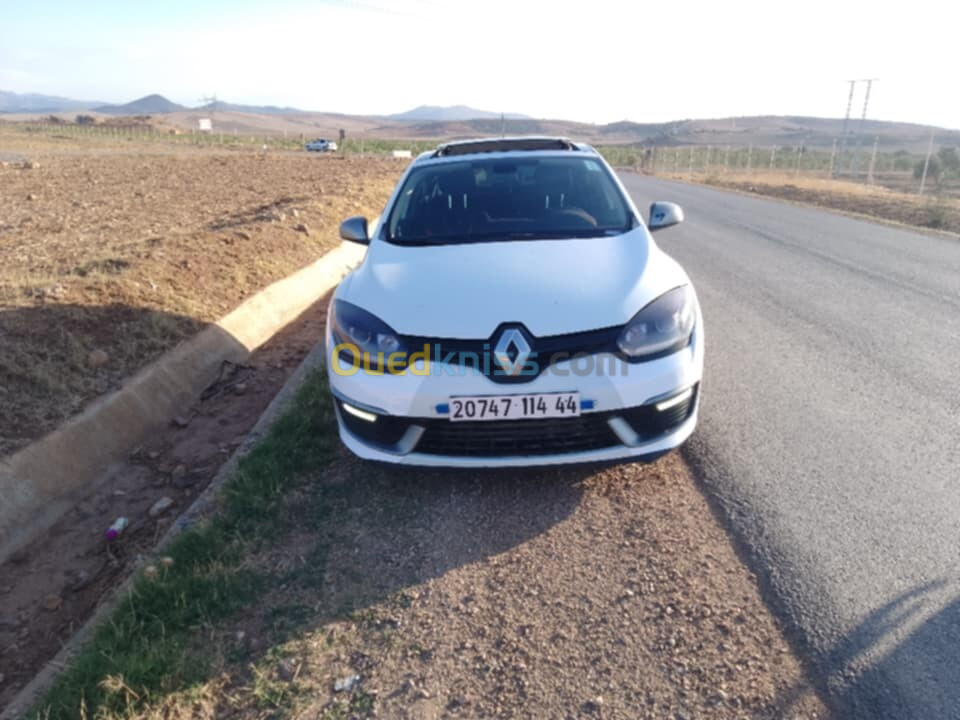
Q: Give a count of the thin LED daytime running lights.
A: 2